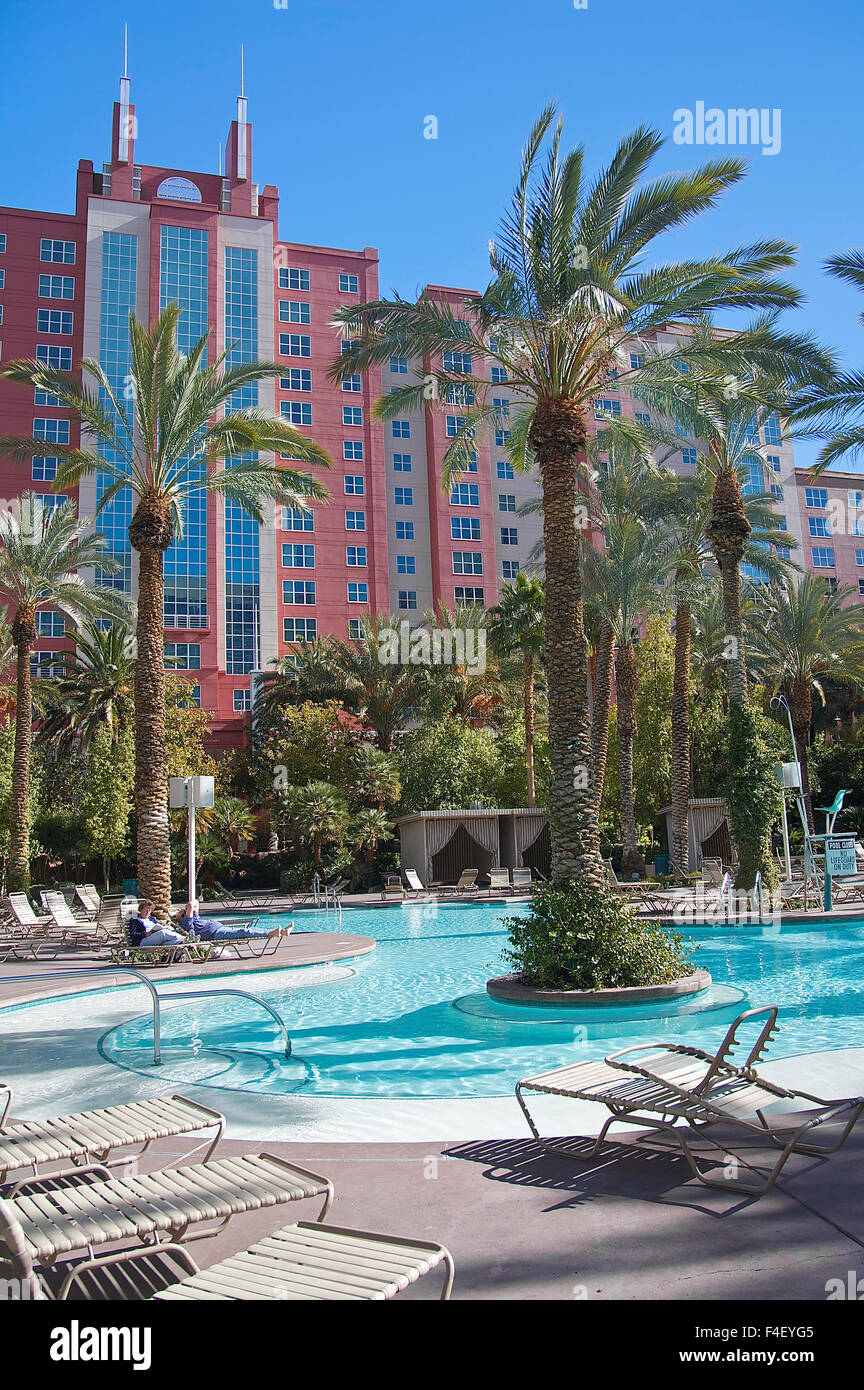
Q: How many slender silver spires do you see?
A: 2